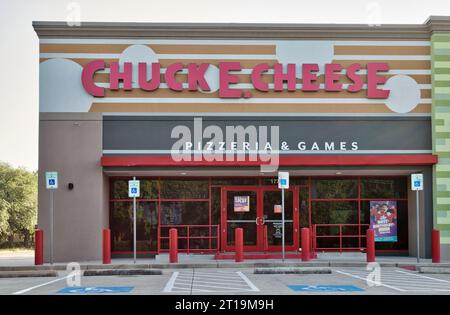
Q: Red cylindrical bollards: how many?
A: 7